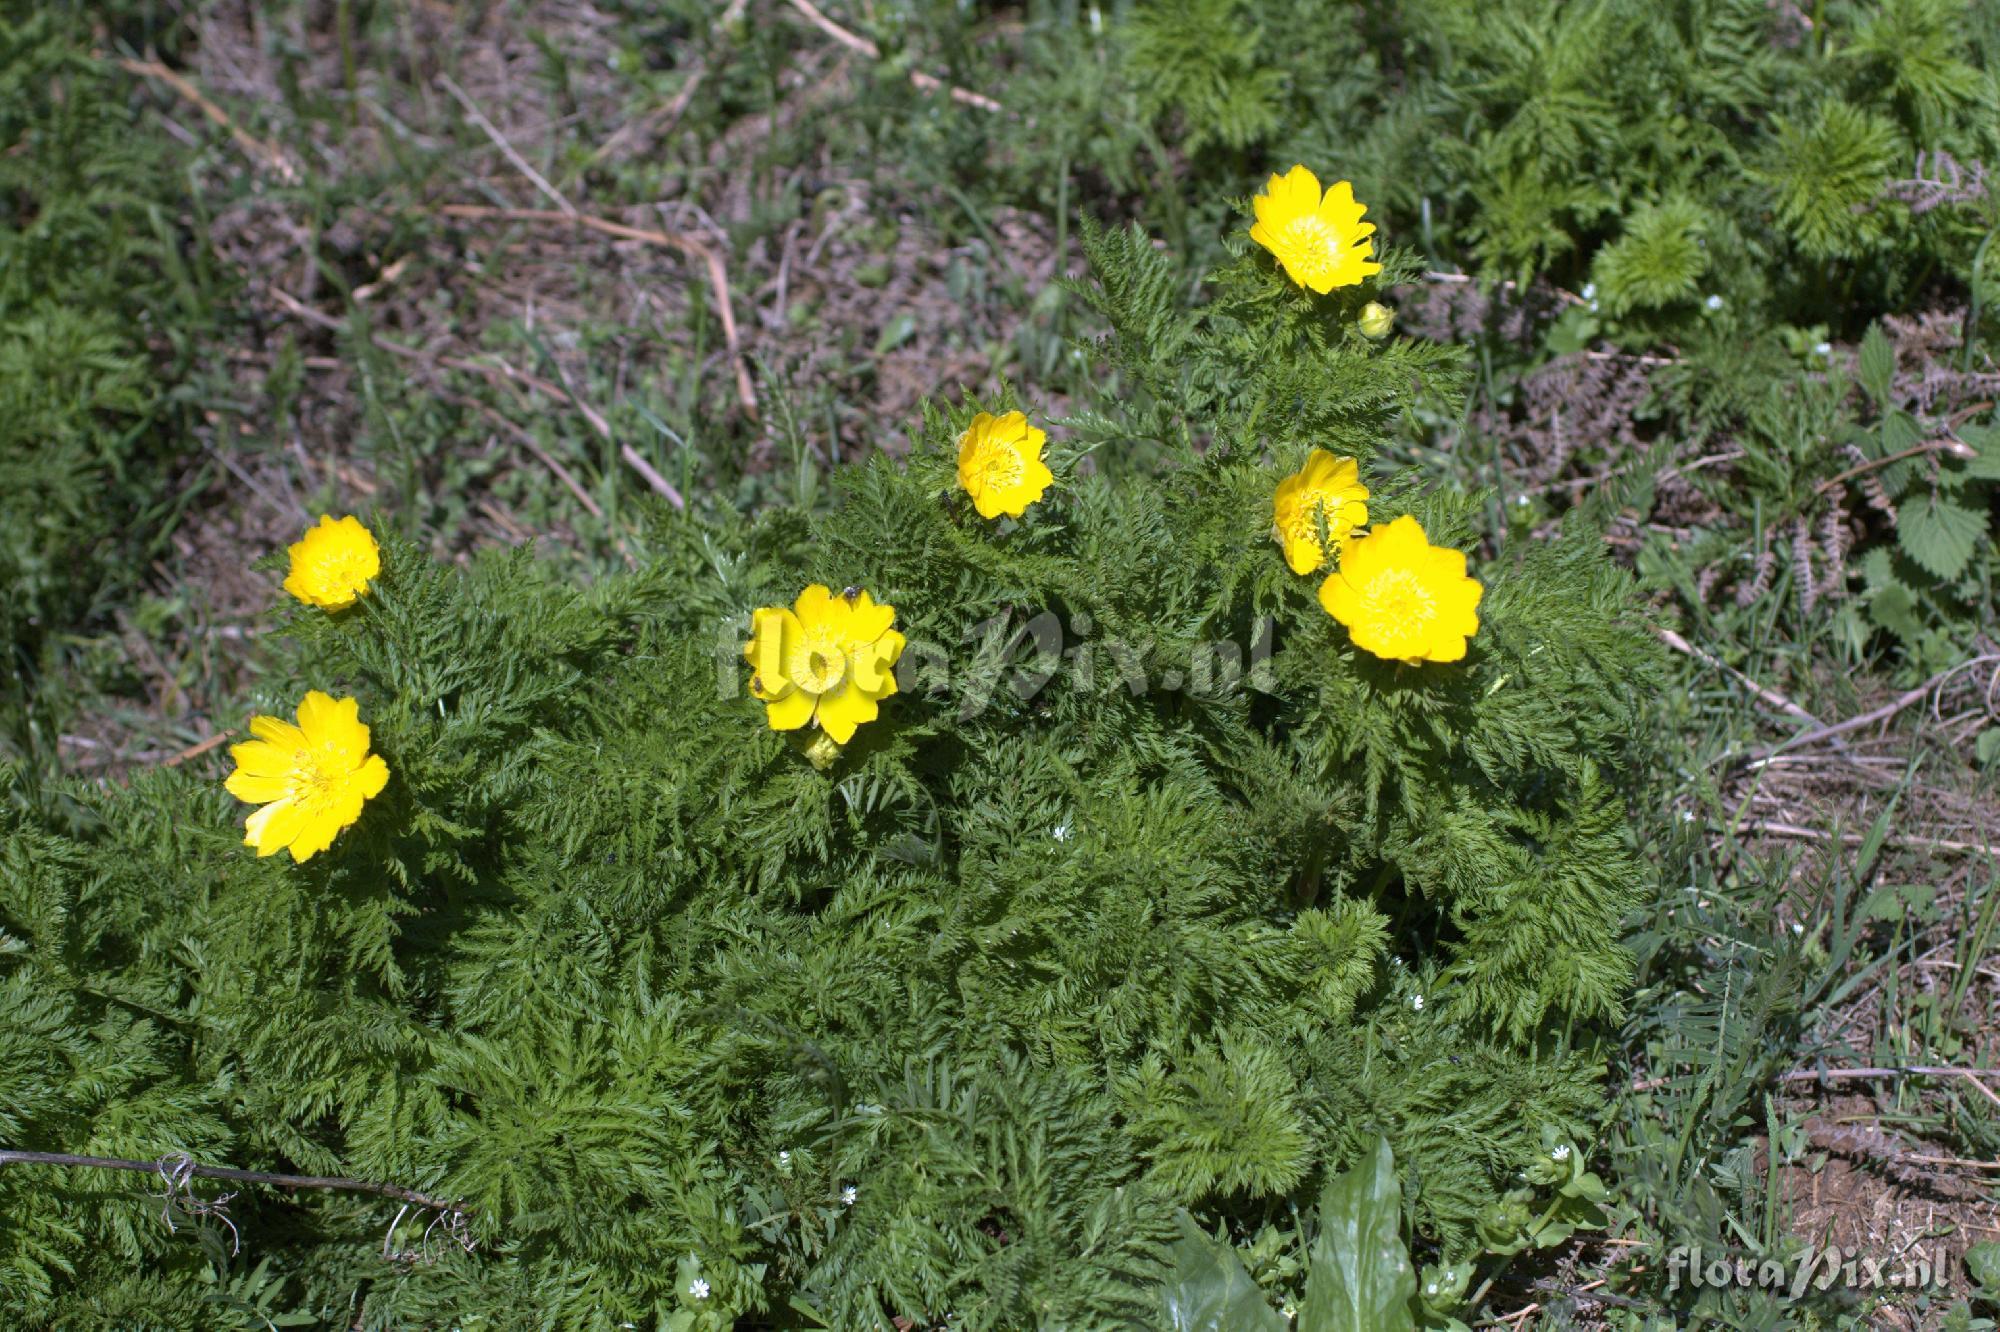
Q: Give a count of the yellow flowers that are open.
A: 7